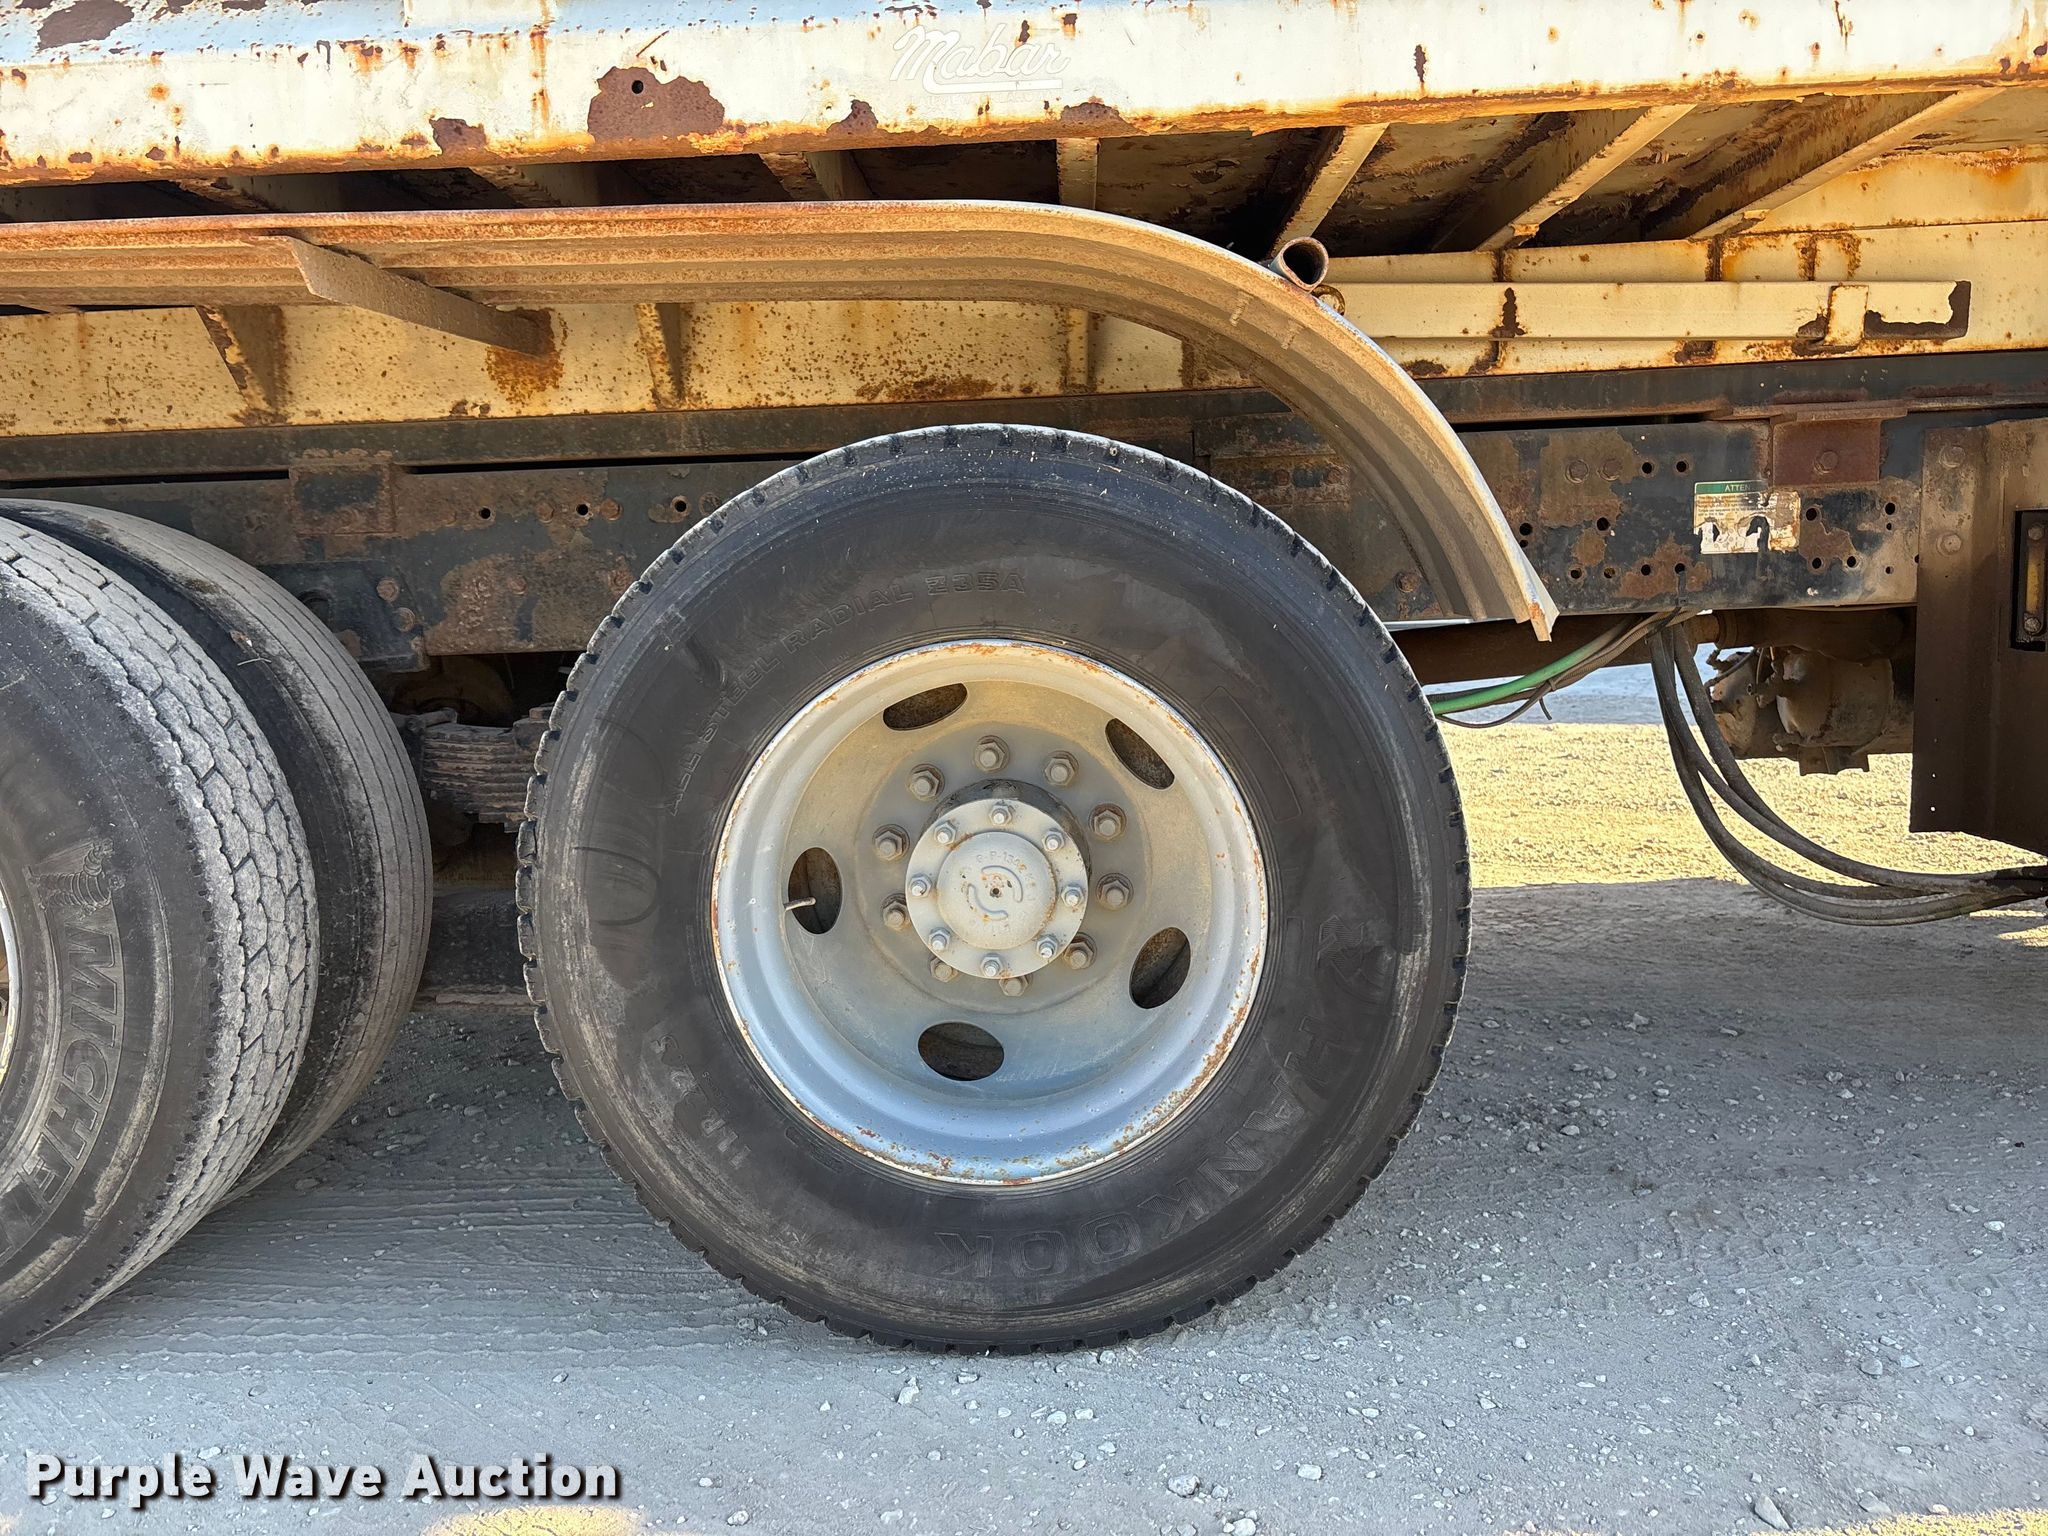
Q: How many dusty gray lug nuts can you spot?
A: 10